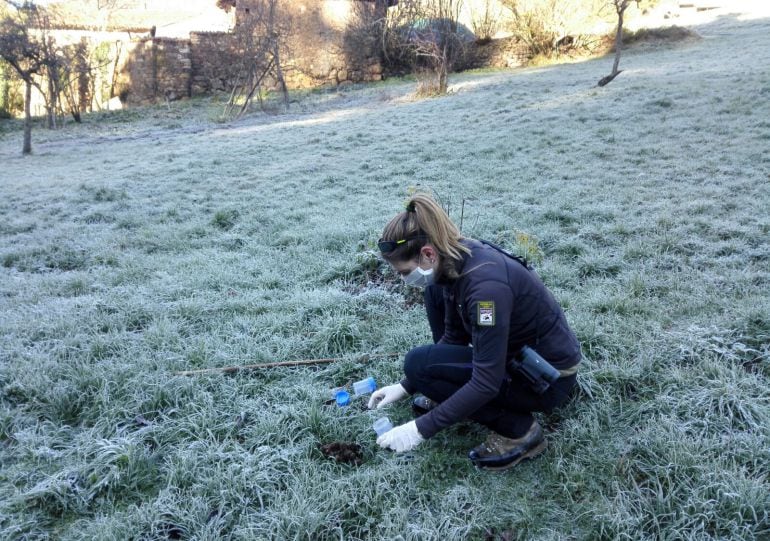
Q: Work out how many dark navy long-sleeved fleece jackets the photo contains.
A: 1